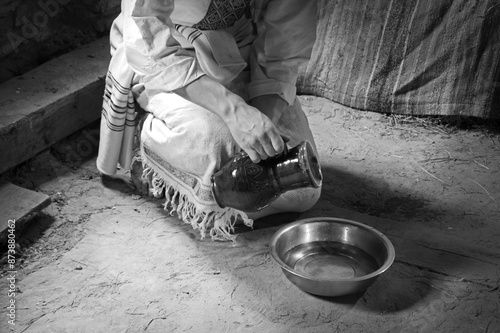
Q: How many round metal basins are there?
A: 1